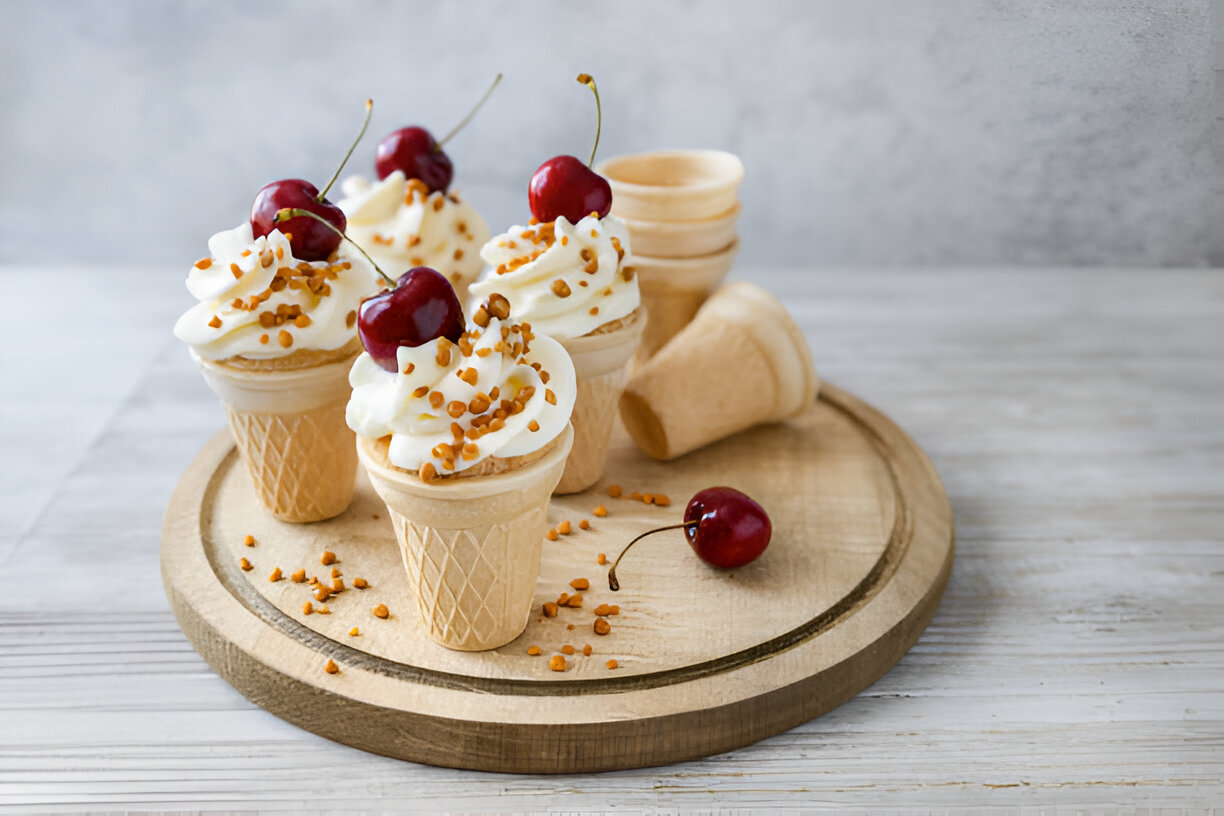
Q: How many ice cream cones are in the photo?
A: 8